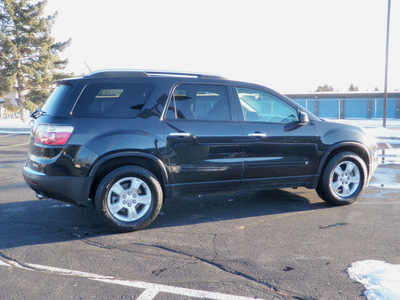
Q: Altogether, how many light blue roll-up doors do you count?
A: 4